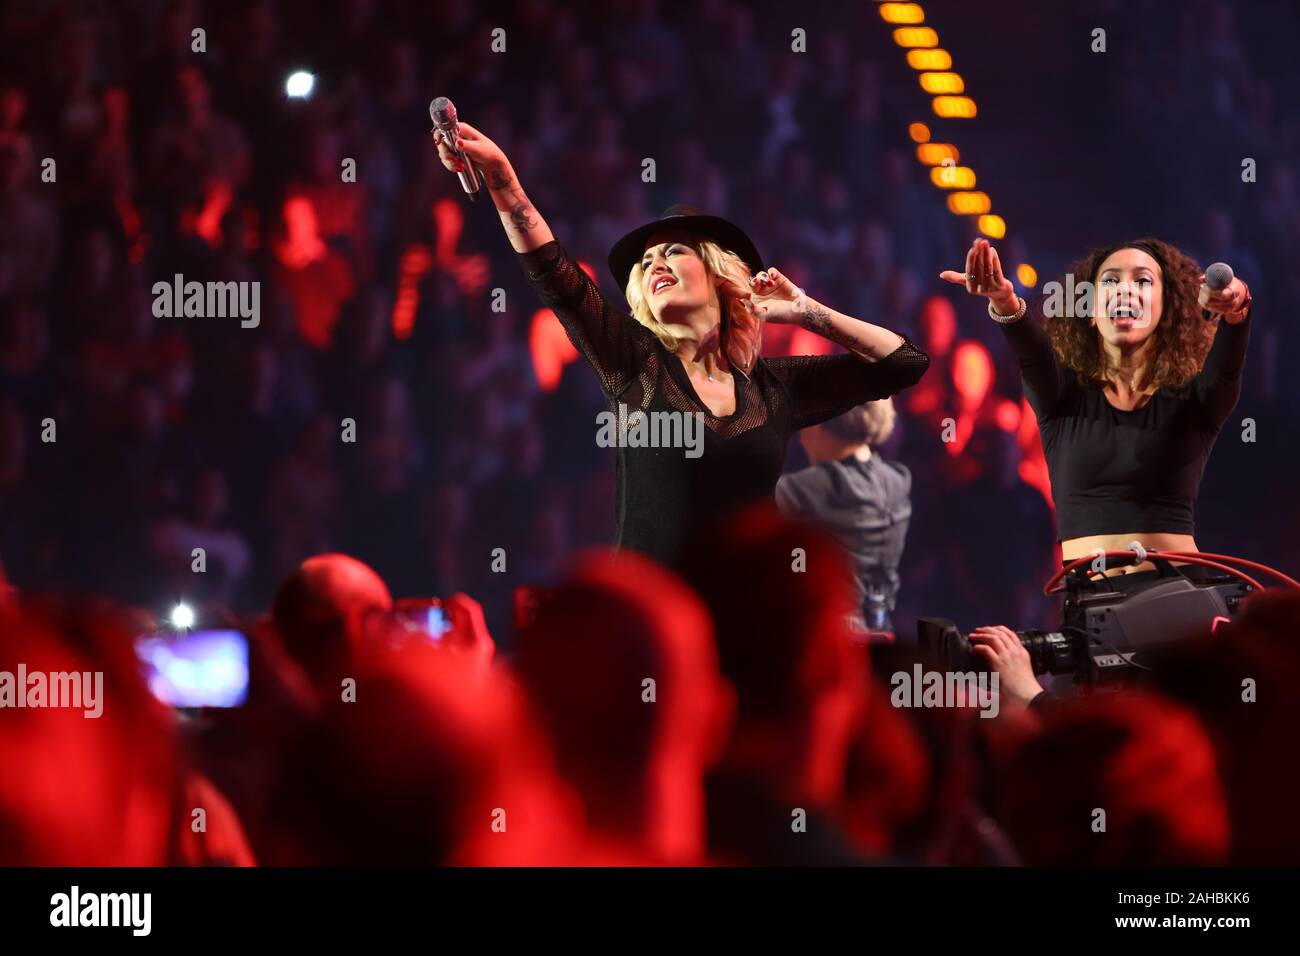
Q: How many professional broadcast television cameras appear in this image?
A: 1